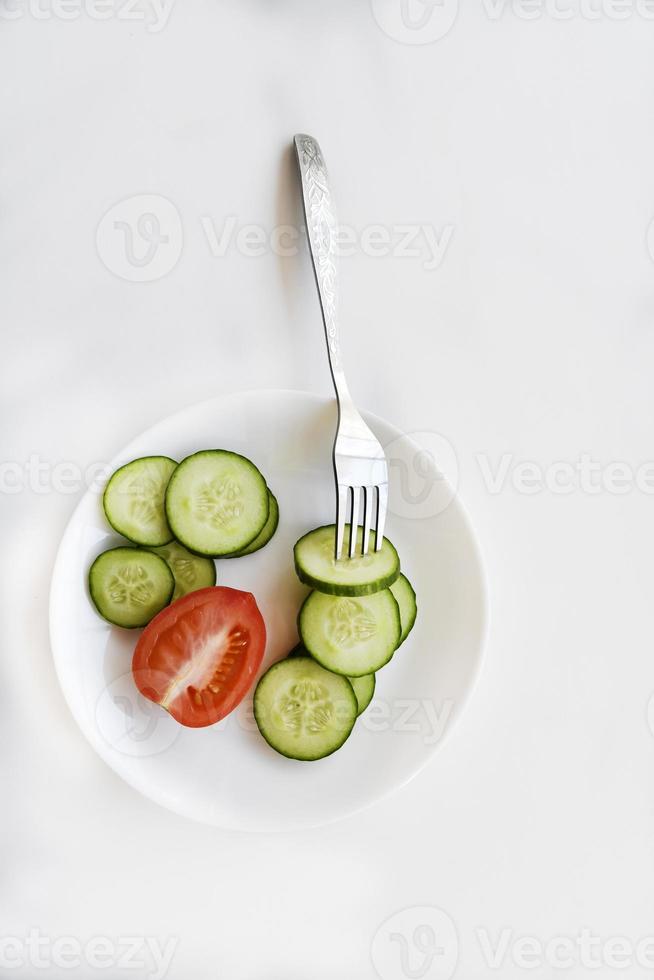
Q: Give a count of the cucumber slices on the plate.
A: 10